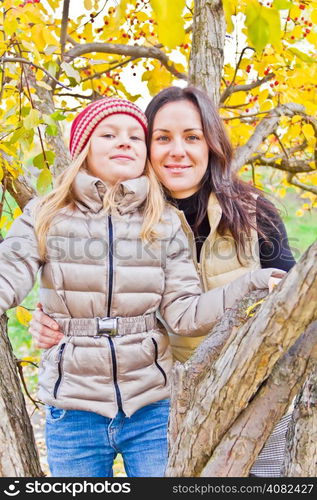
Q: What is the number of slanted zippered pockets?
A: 2